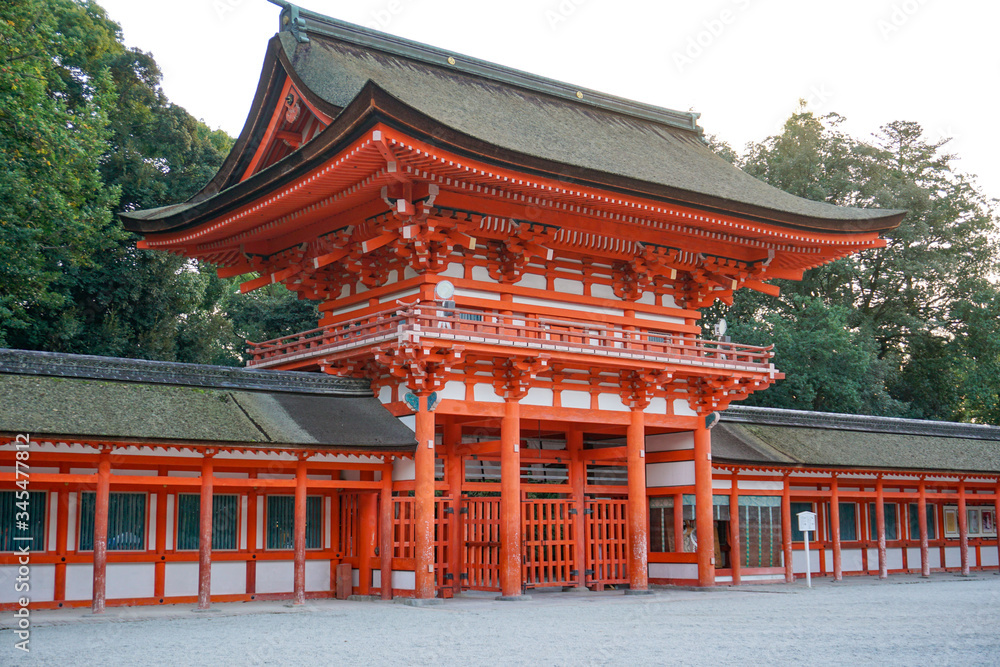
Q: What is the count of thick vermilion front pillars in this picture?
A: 4